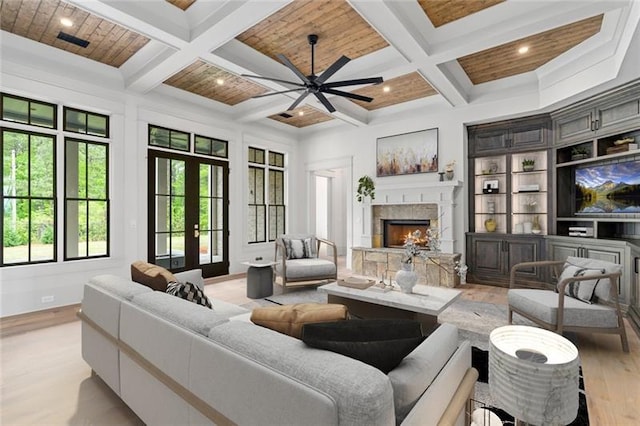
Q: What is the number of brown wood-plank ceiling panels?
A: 8